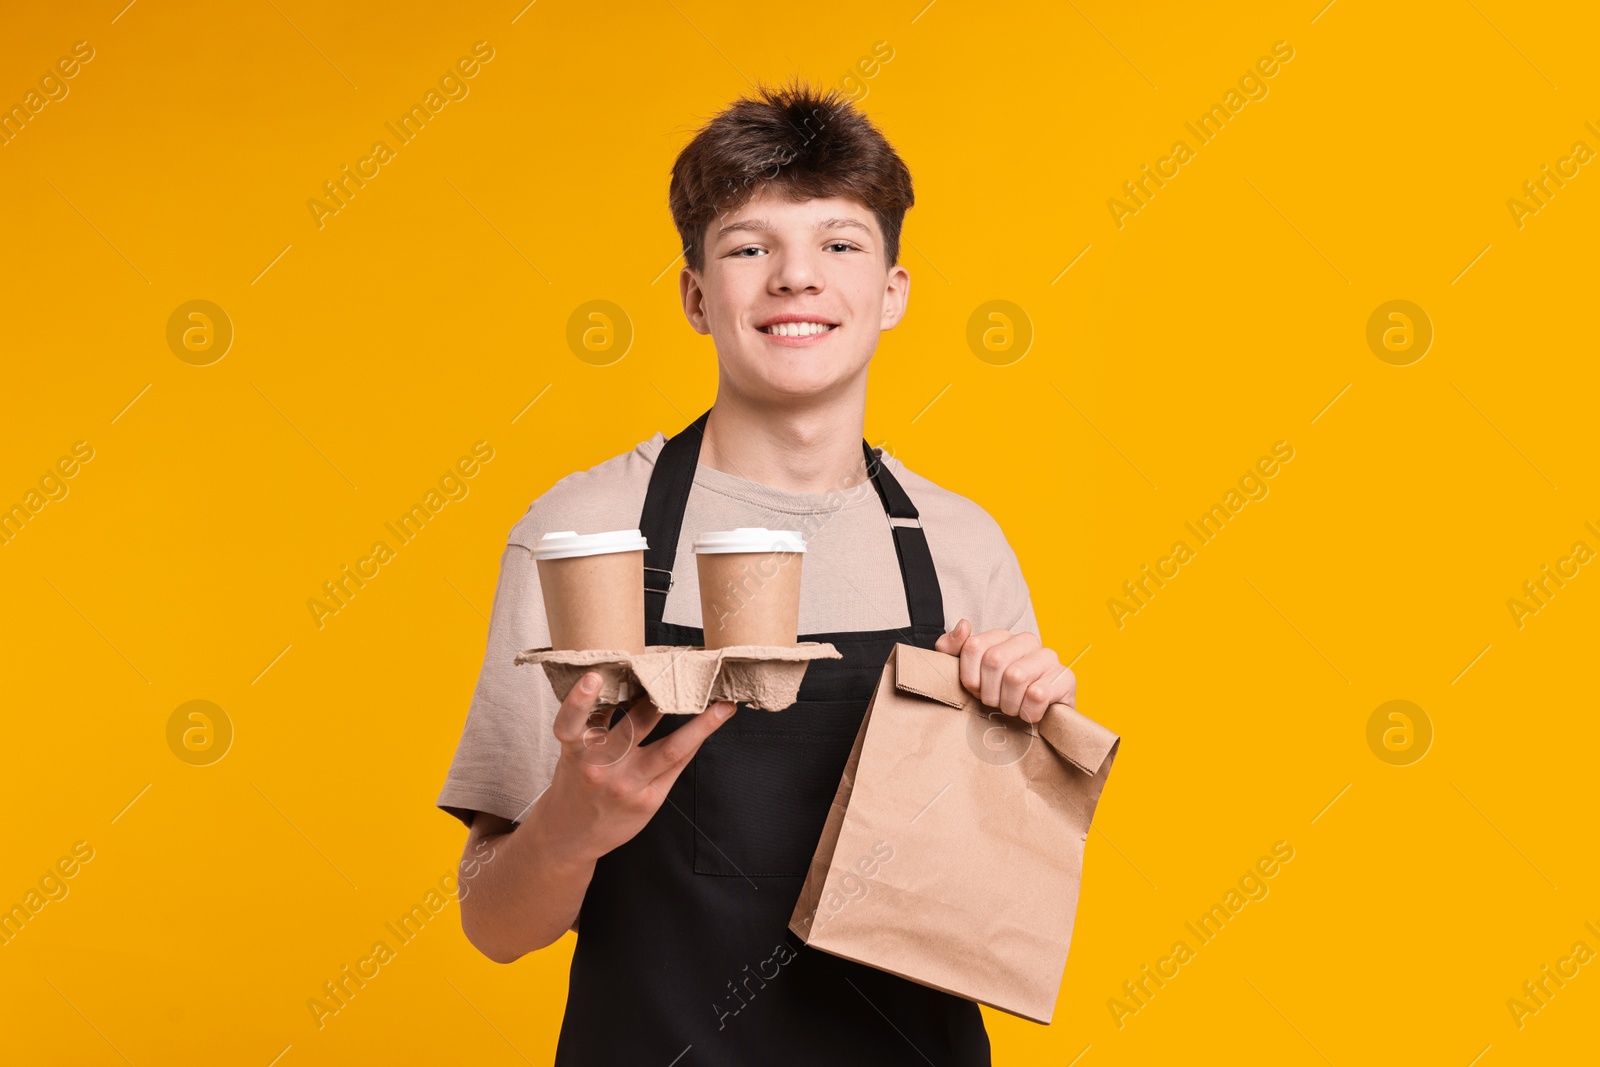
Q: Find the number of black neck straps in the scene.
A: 2